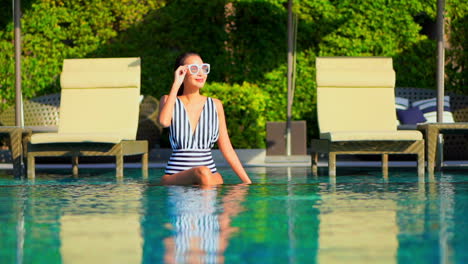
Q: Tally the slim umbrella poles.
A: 3